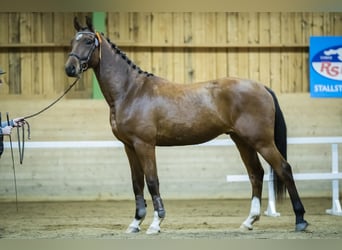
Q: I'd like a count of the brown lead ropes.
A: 1